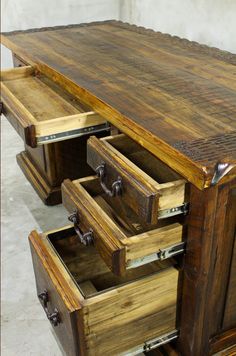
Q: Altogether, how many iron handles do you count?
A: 3